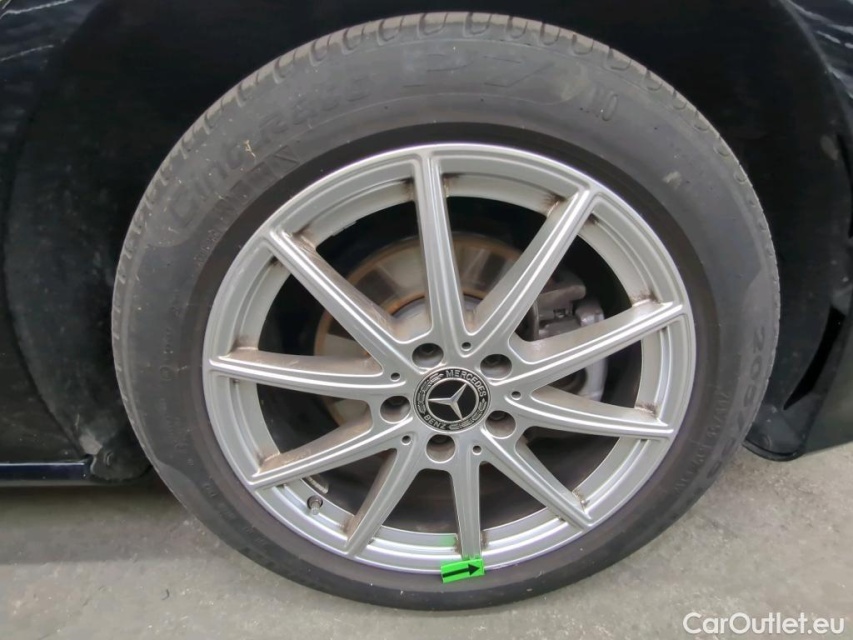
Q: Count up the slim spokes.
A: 10